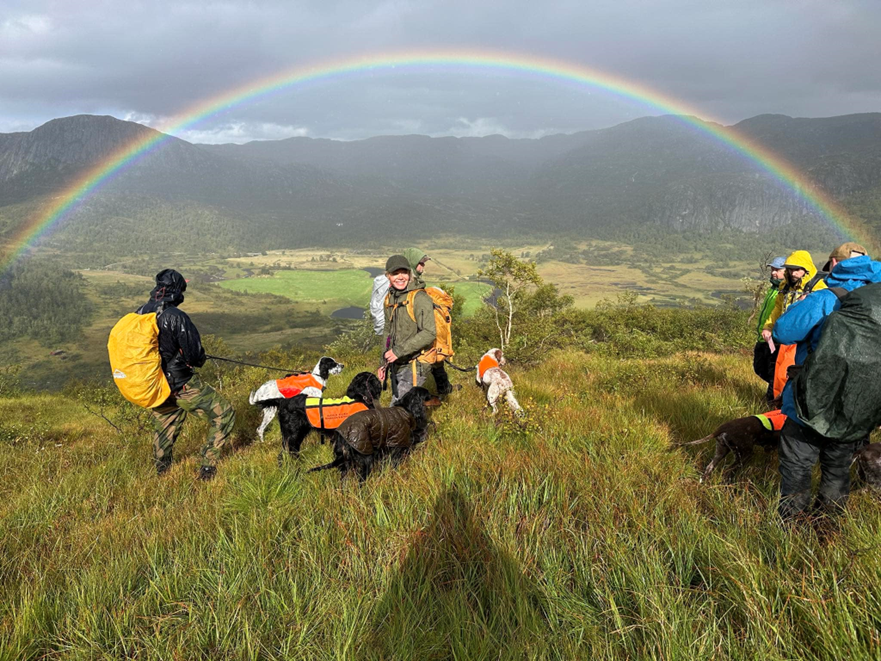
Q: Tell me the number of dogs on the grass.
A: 6